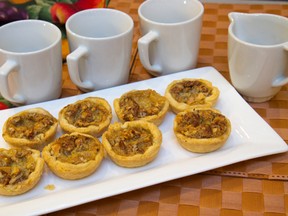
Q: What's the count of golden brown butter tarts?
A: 8